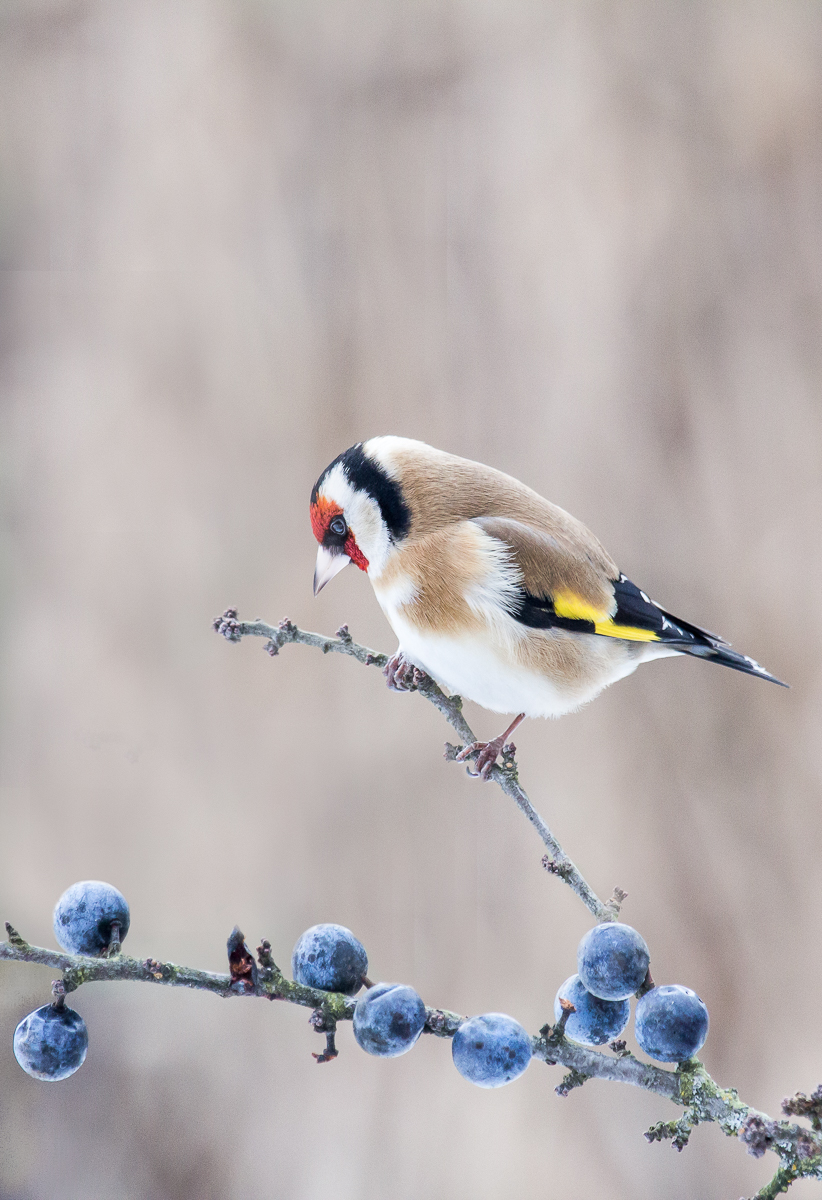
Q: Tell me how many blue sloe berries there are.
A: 8